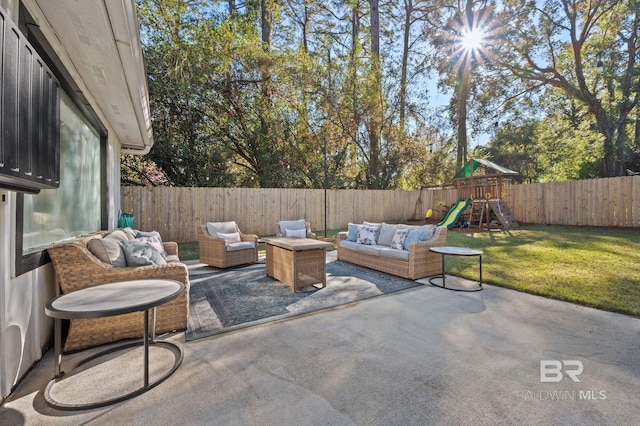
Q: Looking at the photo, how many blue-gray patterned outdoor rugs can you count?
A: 1